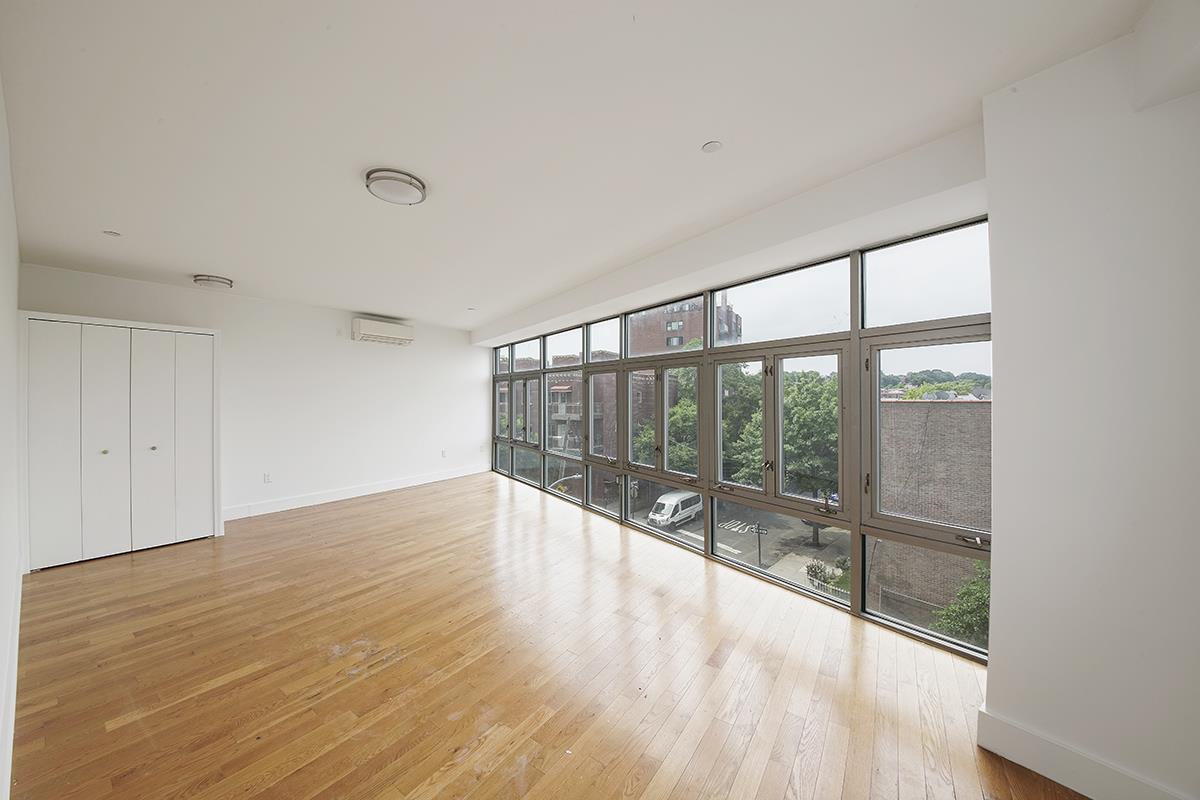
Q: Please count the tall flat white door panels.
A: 4